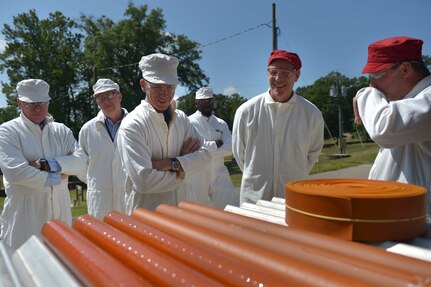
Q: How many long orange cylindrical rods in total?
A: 6